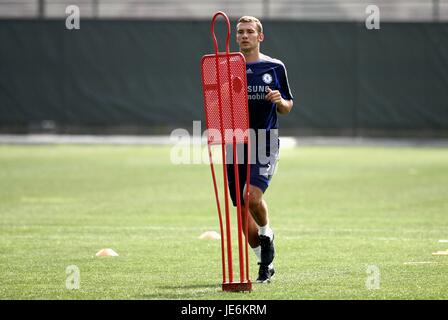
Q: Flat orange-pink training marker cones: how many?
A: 2